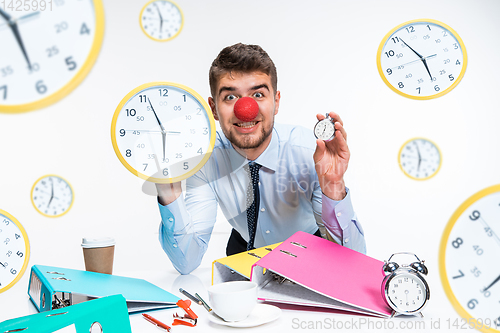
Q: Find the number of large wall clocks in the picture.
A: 5